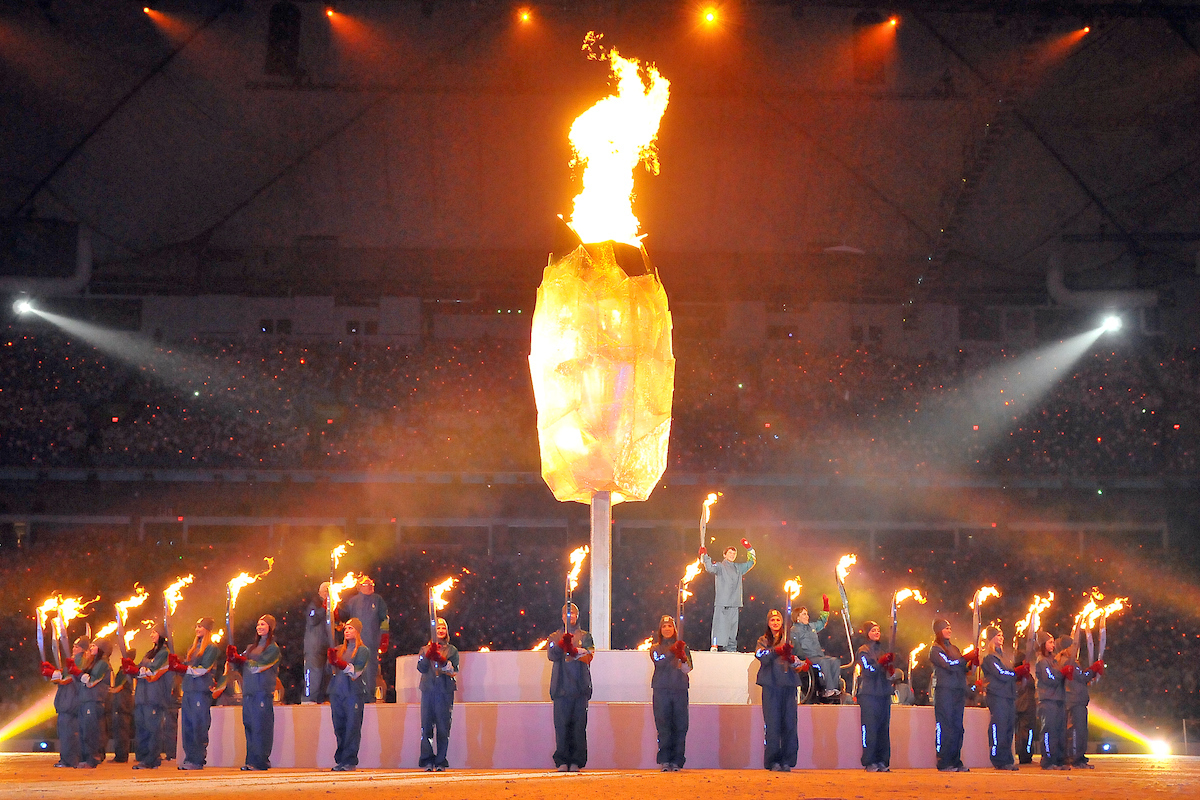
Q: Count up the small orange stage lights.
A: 6